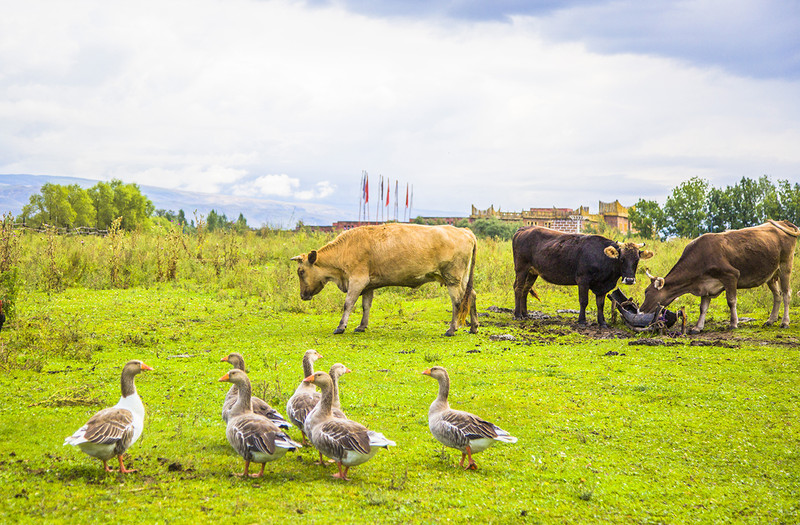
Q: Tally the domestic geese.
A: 7